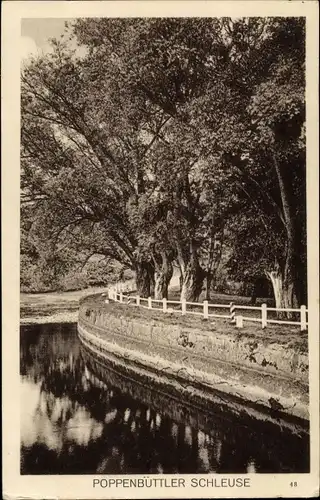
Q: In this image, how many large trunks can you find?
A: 4